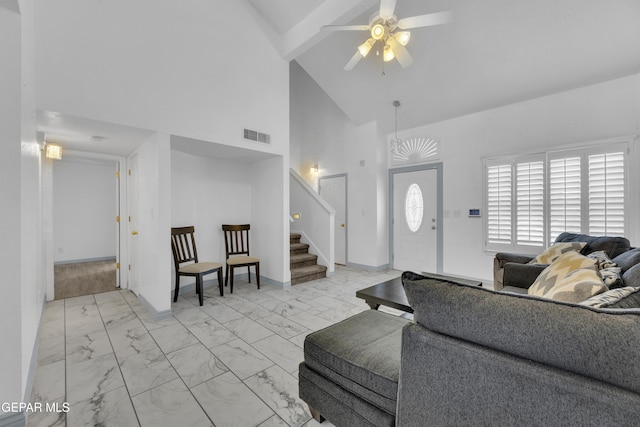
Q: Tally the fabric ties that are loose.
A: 0